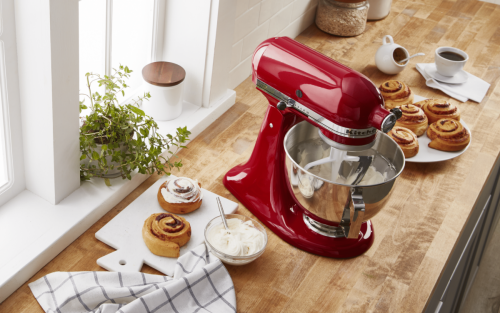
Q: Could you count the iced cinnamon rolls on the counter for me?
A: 1